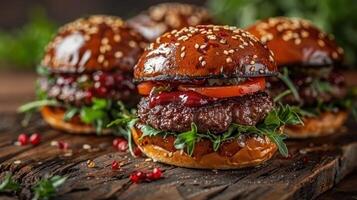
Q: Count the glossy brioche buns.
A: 4